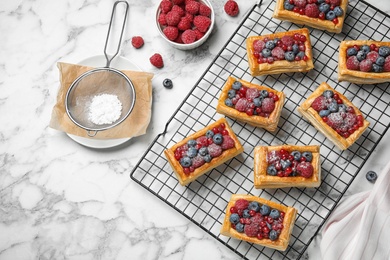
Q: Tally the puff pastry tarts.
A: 8